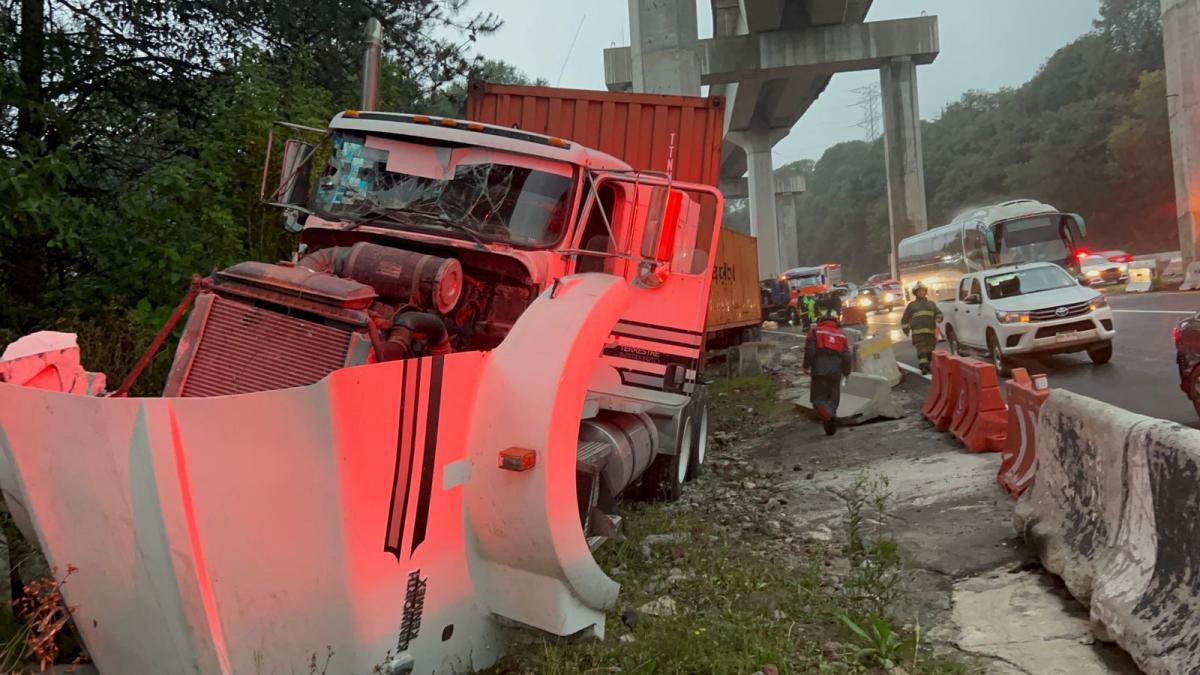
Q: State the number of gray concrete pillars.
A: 5